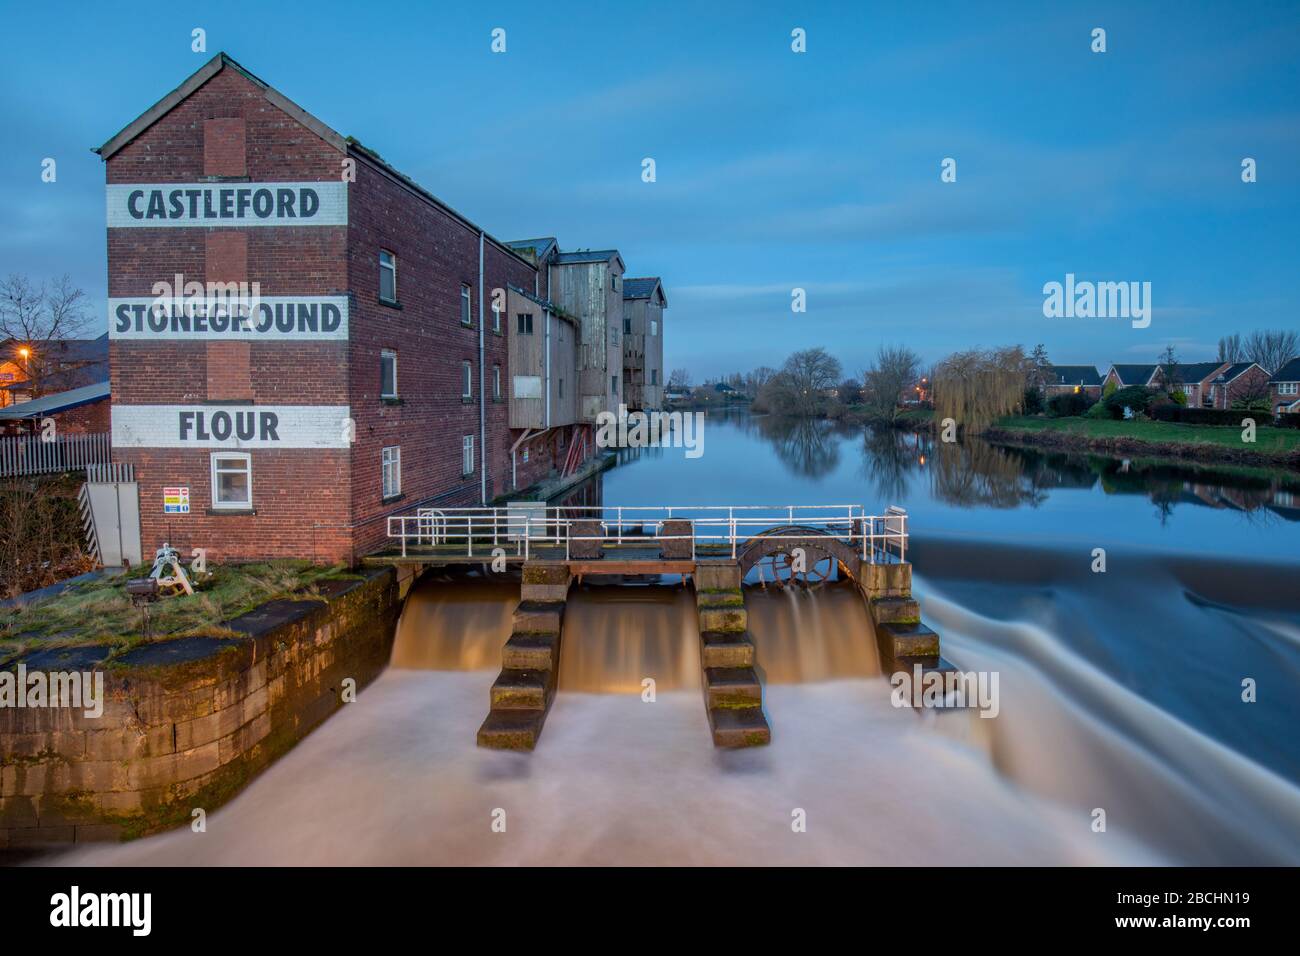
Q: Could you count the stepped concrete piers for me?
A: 3